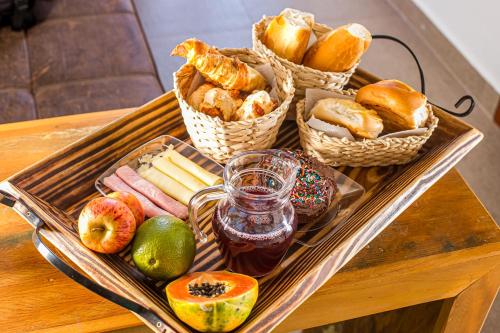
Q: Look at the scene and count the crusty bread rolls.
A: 4